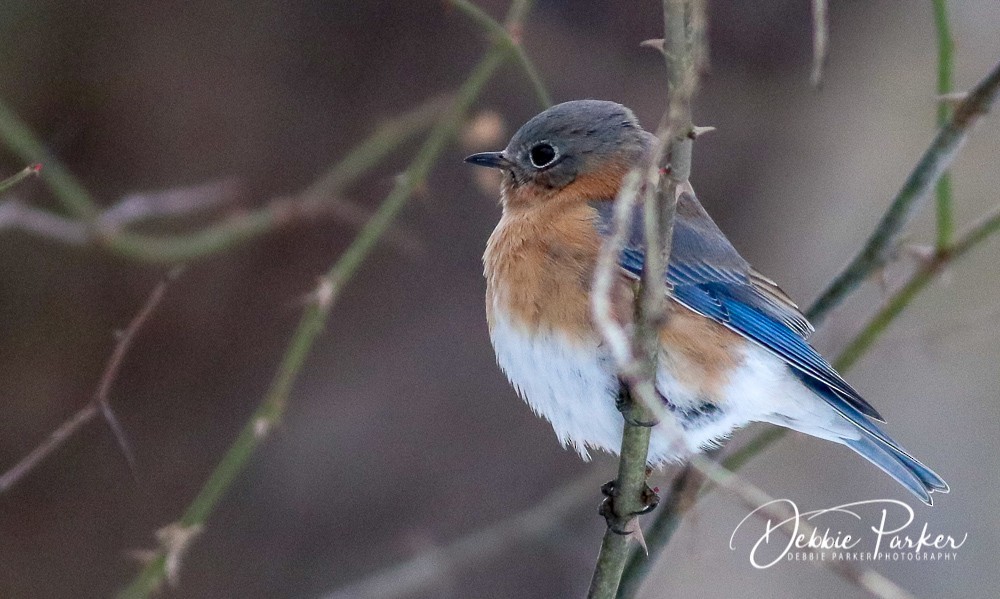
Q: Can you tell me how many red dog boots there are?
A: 0